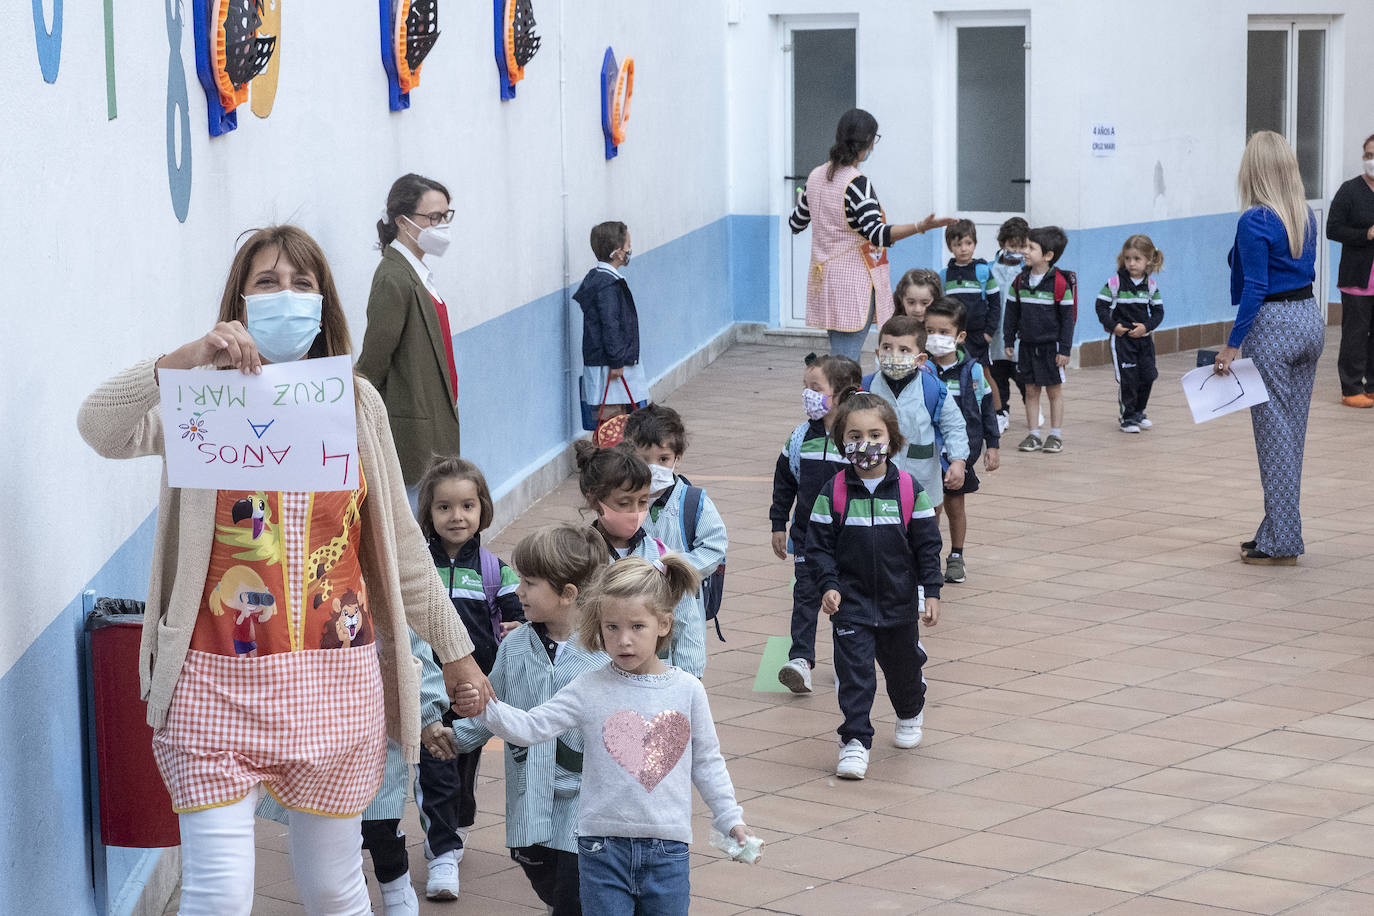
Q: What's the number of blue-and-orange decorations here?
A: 4